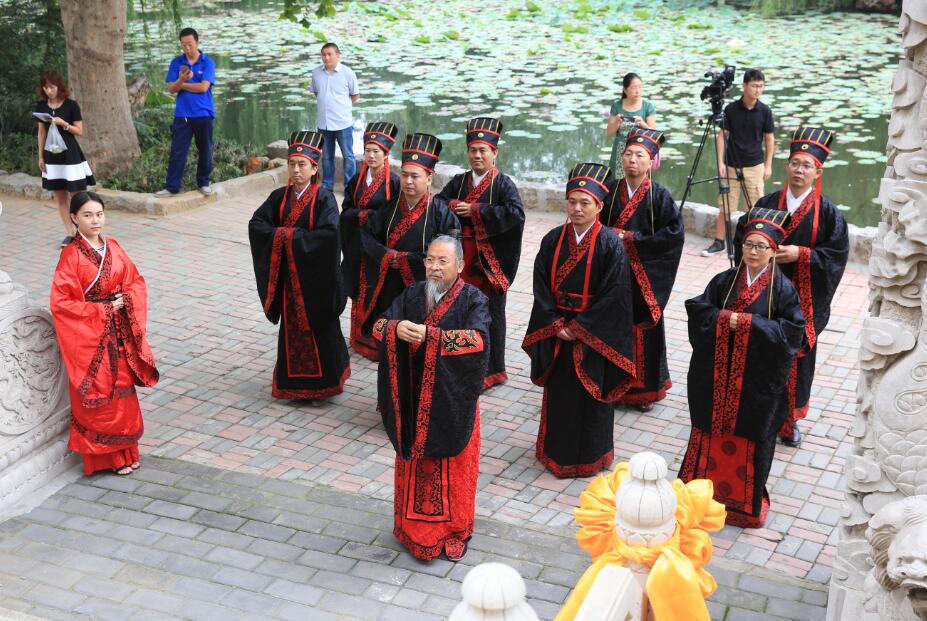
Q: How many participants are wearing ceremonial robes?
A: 10